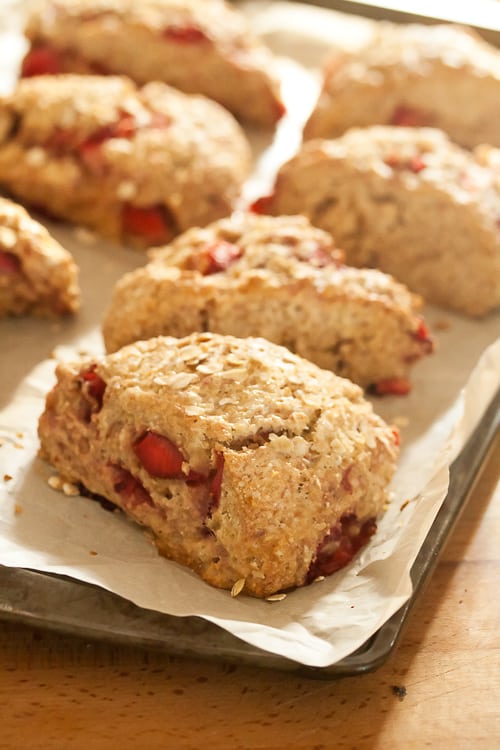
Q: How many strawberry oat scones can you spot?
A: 7